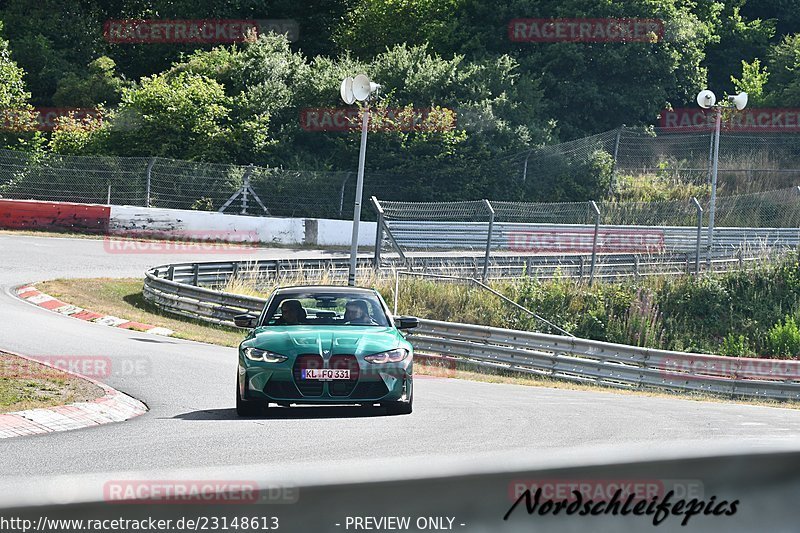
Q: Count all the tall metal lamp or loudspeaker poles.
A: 2